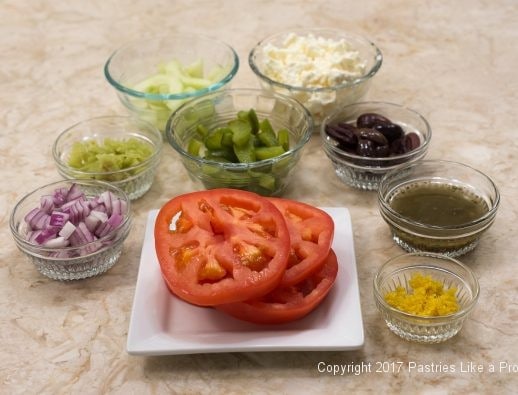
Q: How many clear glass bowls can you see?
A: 8